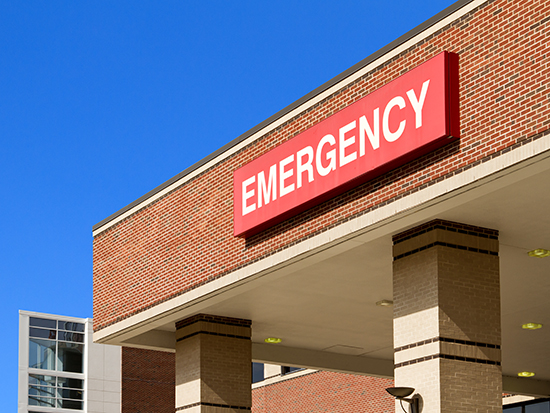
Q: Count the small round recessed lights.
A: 5